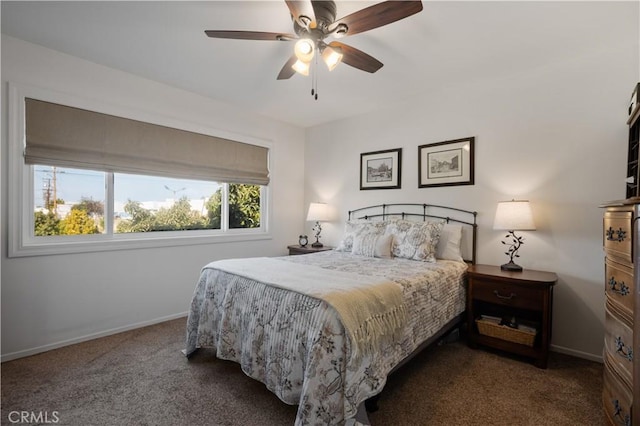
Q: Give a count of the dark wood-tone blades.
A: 5